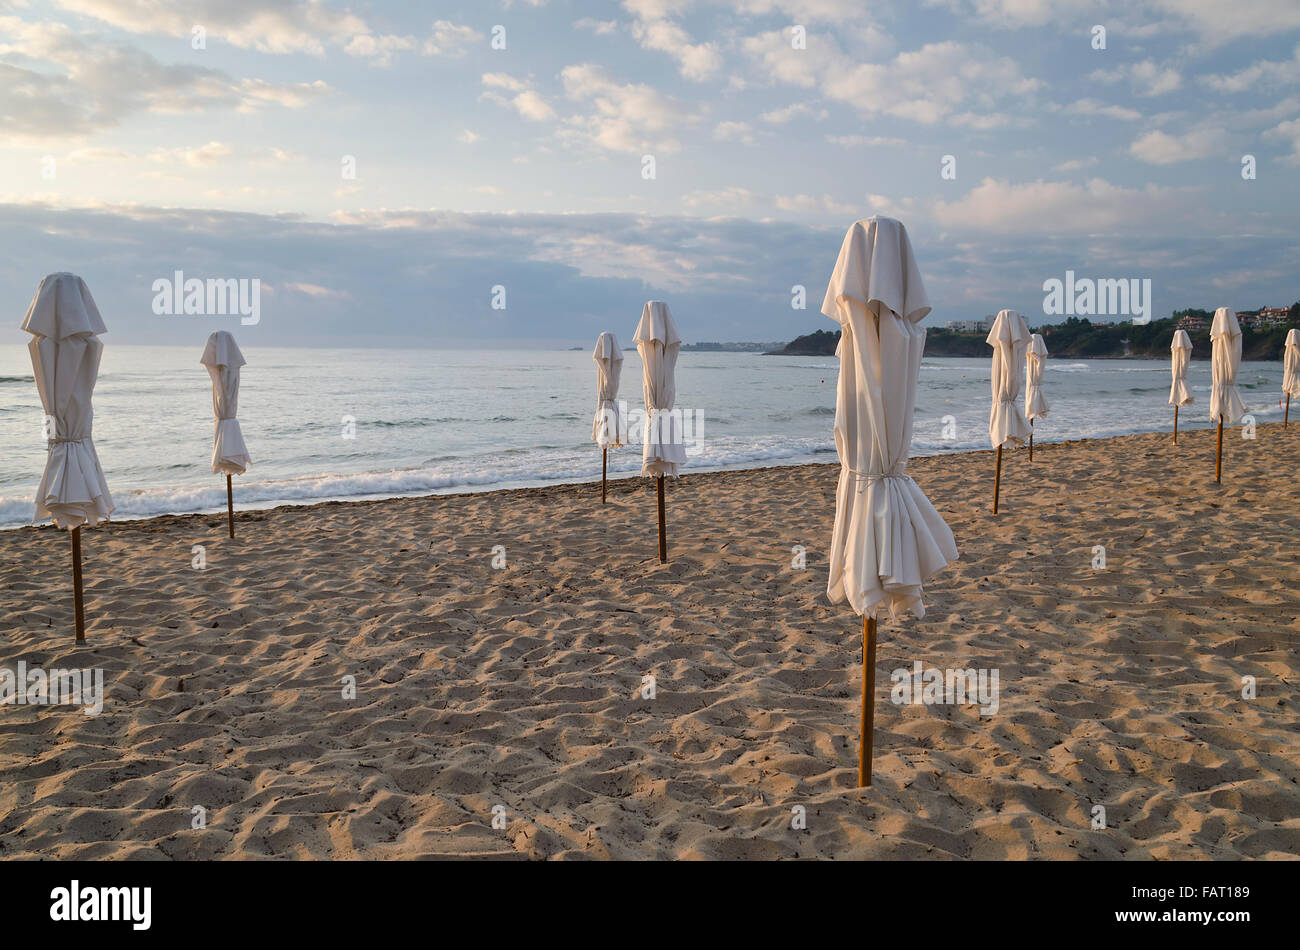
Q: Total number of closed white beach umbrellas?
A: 10